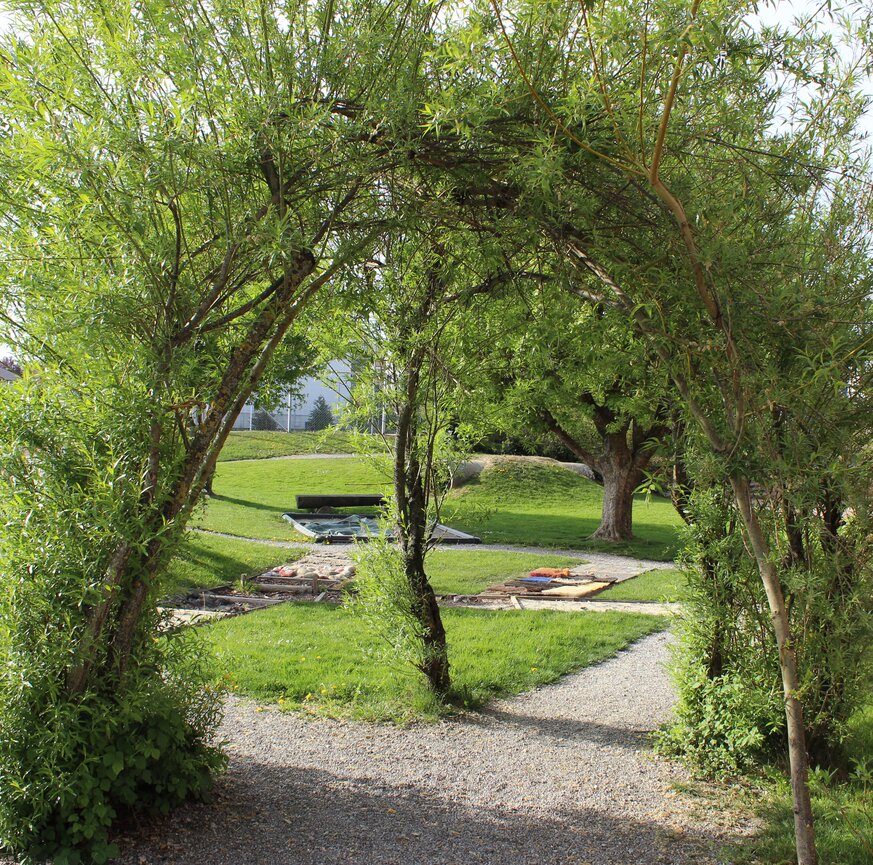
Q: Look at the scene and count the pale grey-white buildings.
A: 1